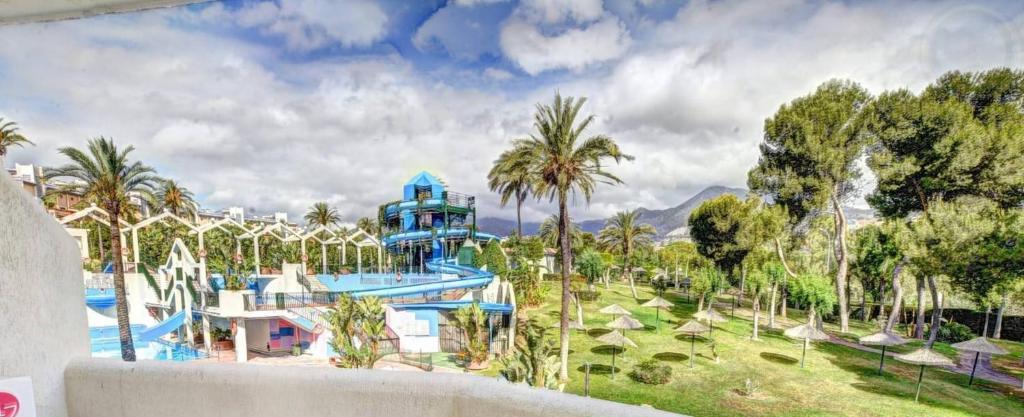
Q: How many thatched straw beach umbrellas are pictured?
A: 11